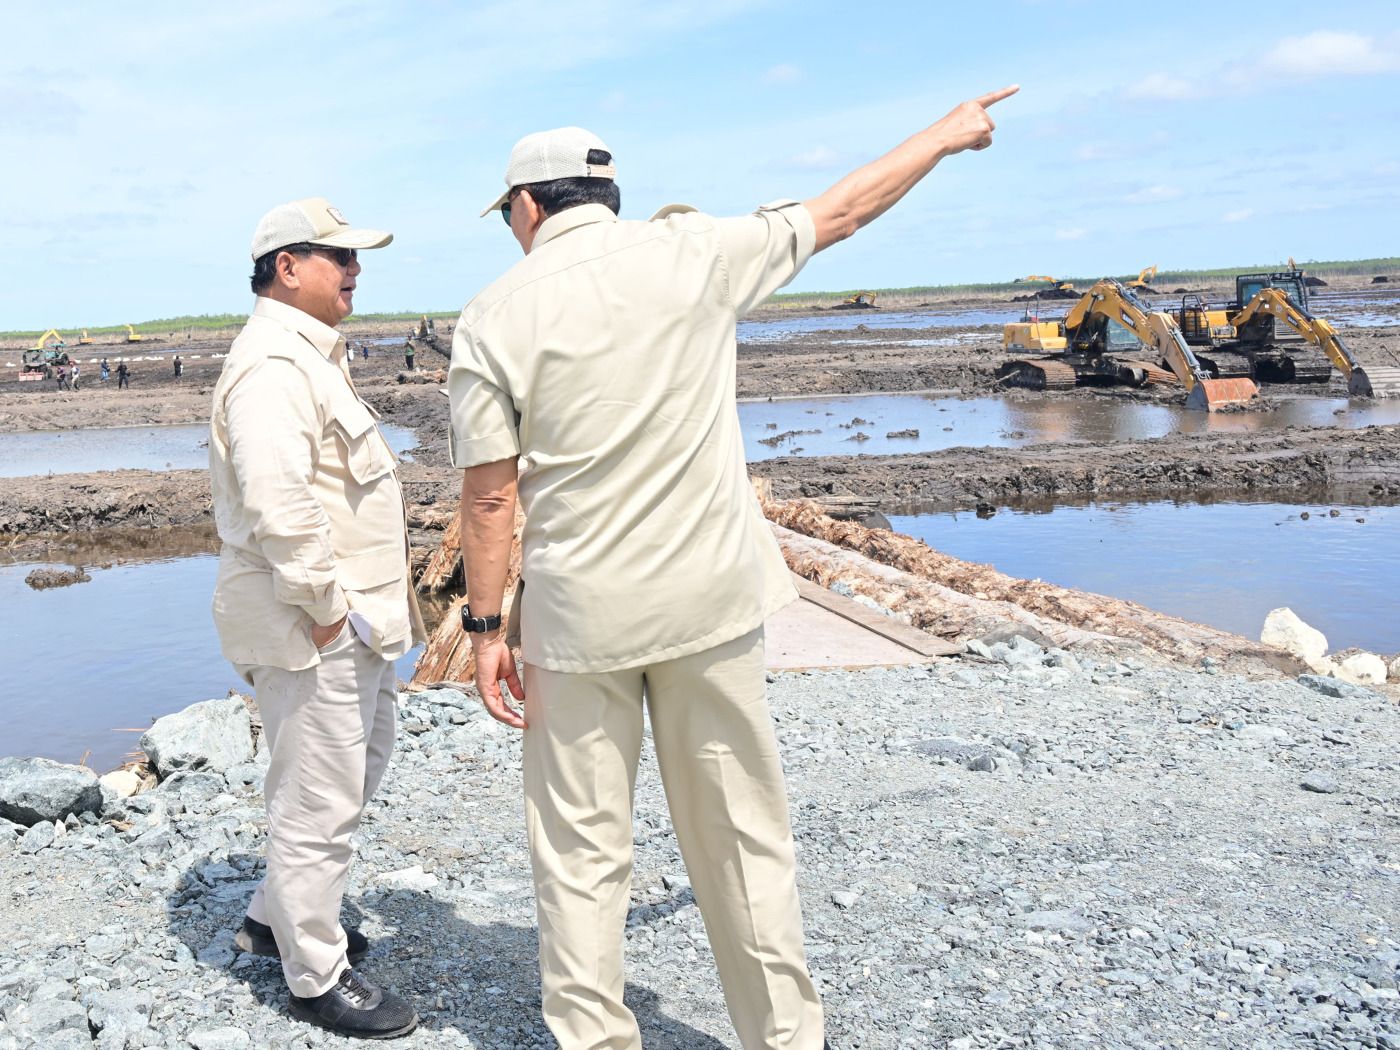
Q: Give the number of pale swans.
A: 0